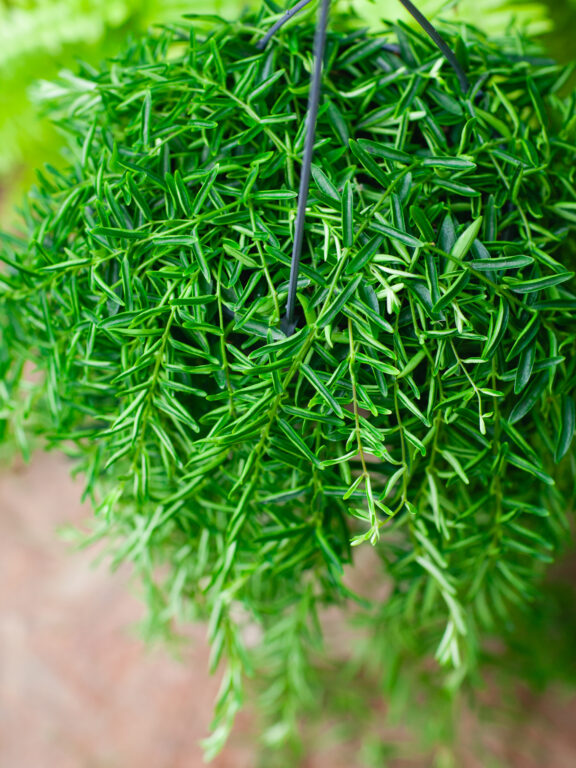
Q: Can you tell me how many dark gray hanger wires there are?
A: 3